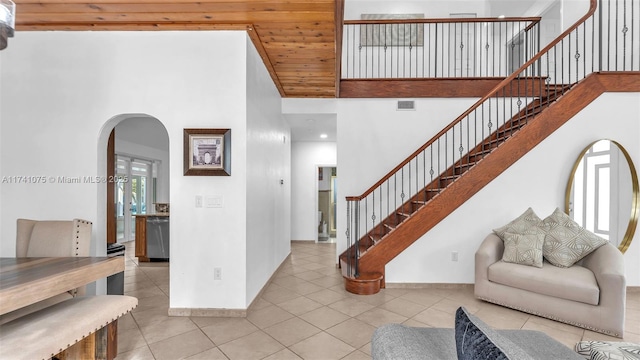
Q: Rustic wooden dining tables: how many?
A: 1